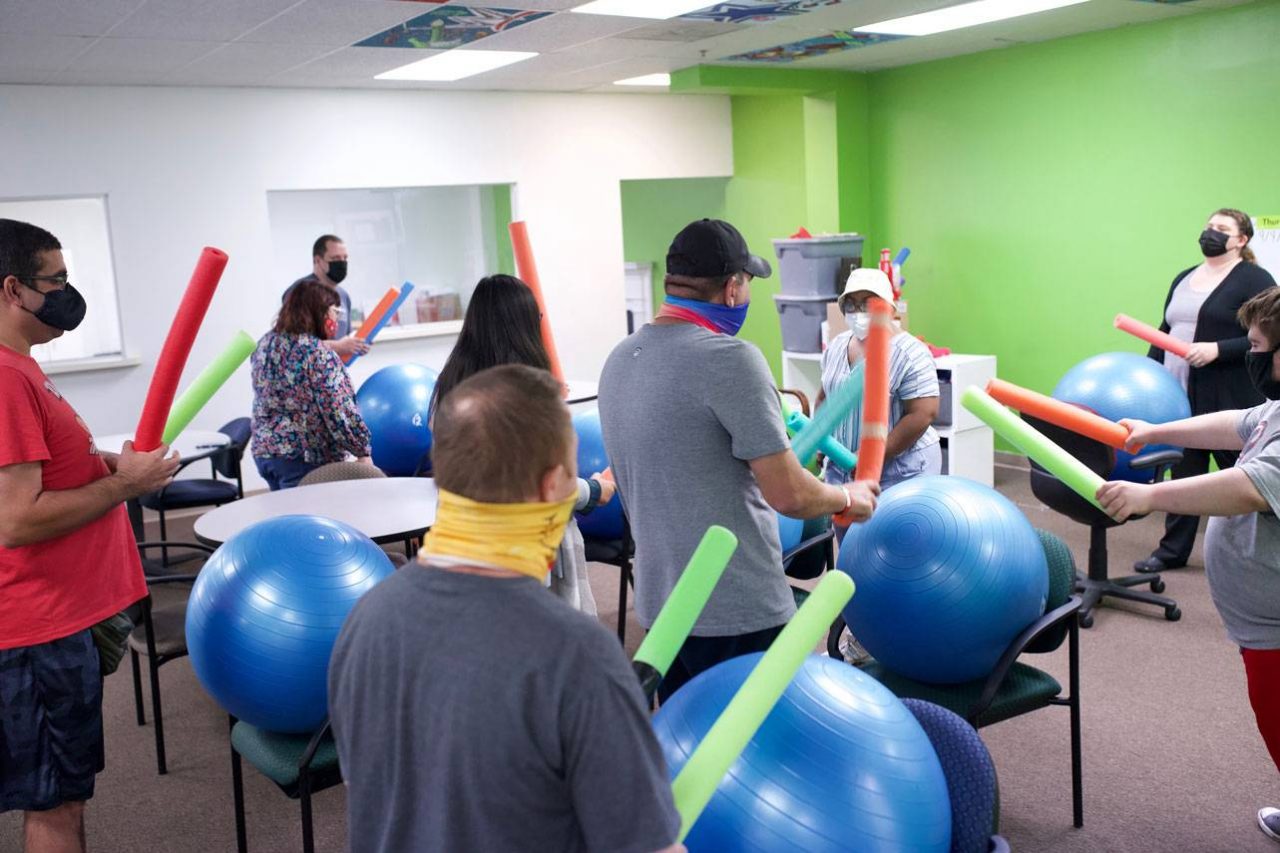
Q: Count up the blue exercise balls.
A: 7